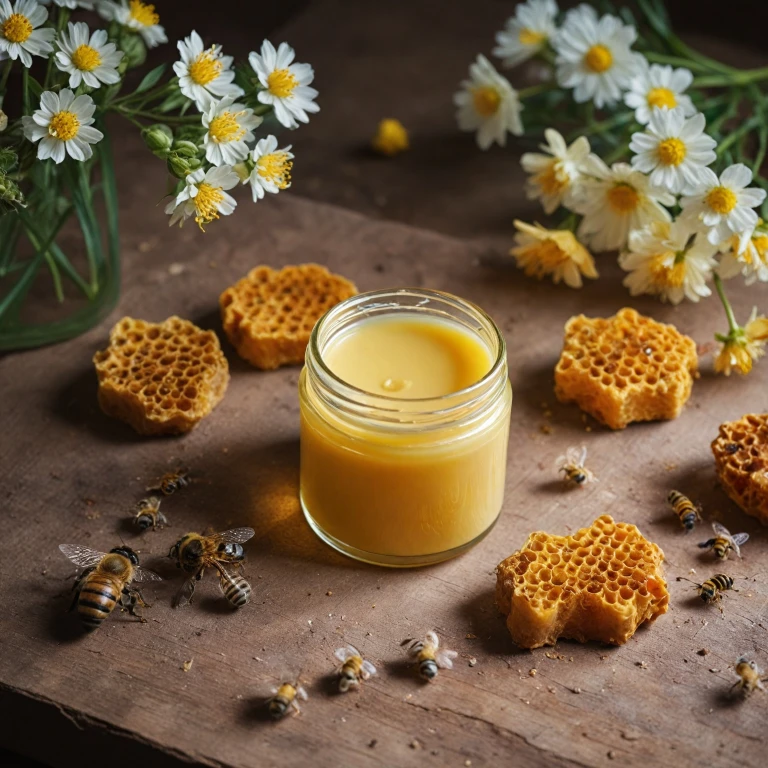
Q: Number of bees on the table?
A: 12